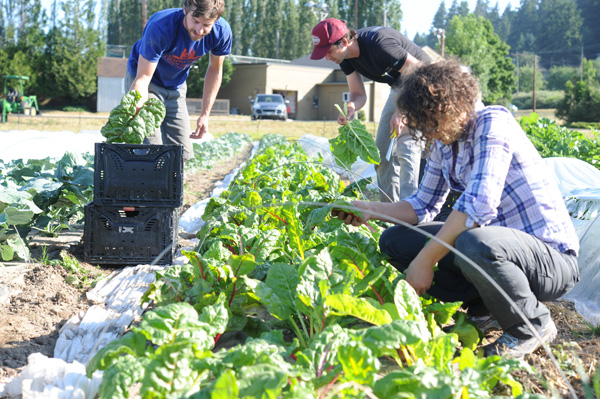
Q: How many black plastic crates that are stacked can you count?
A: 2